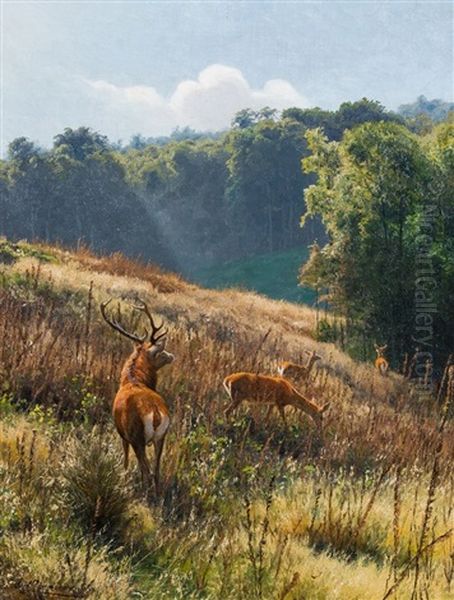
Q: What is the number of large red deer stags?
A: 1